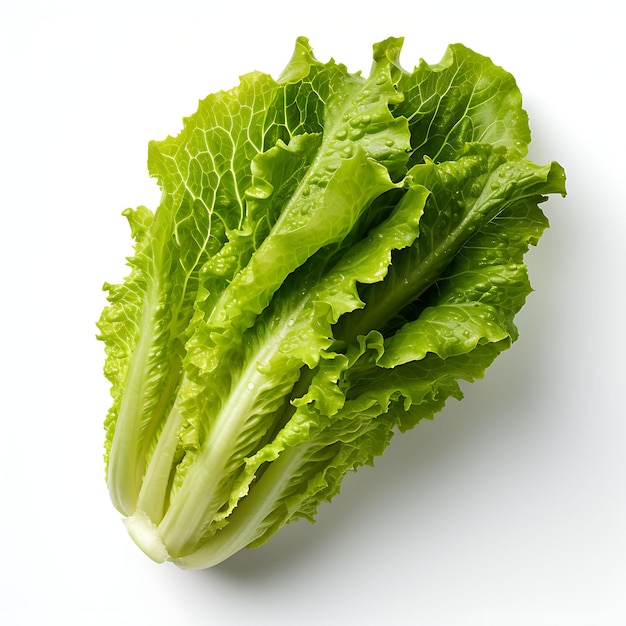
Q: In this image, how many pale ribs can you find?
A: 4